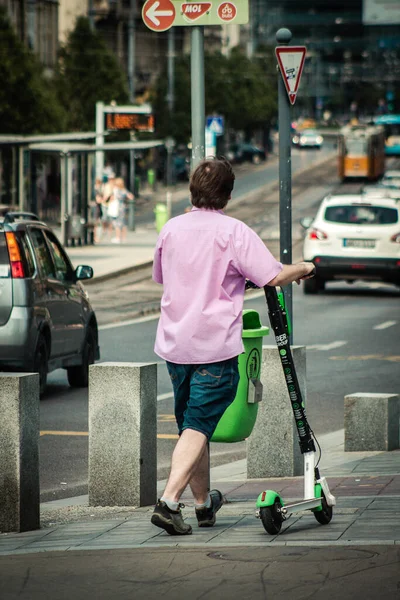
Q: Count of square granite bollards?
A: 4